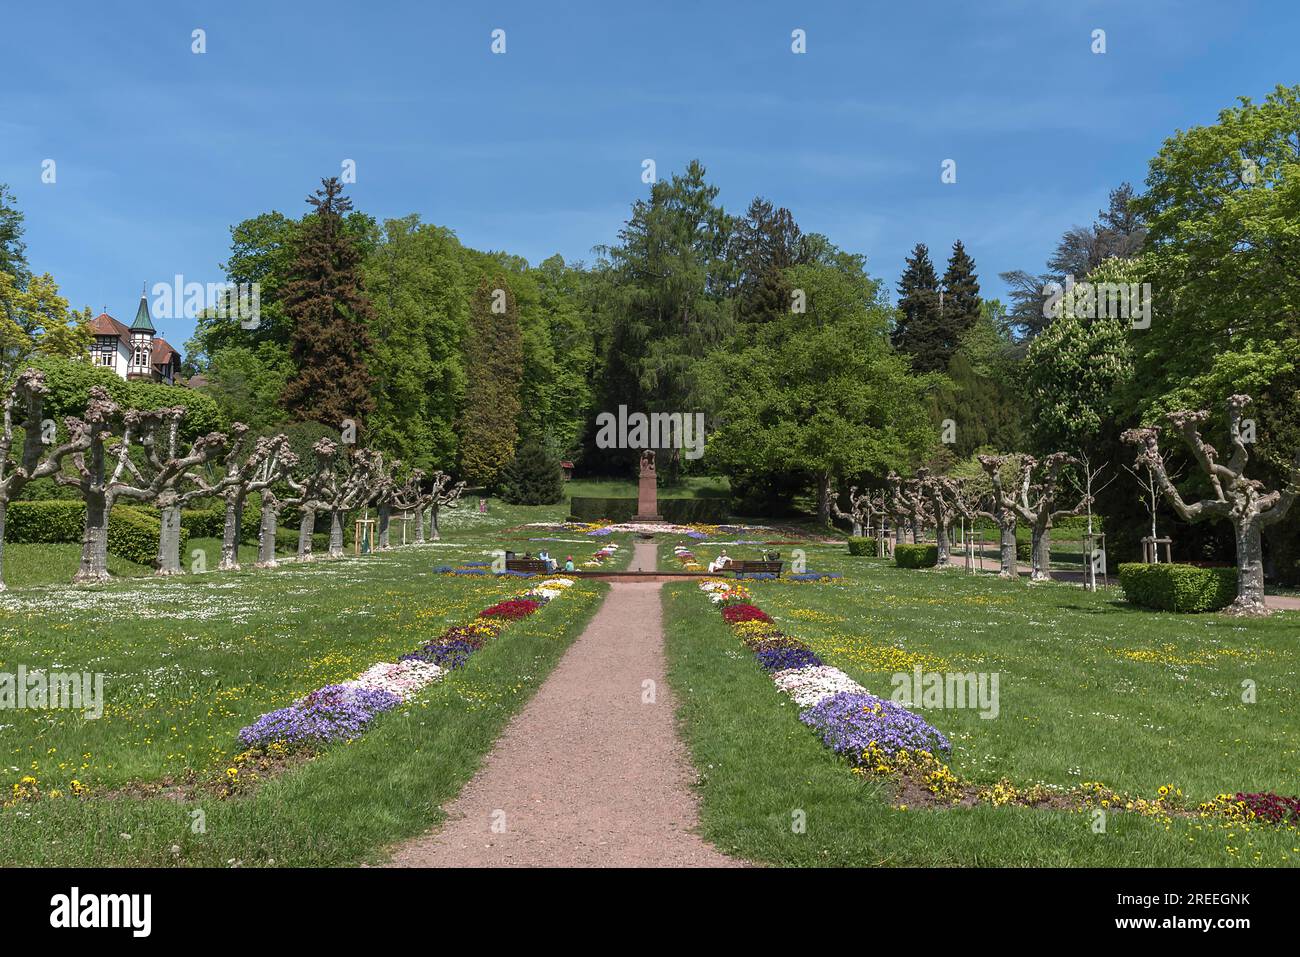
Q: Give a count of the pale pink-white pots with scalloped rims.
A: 0